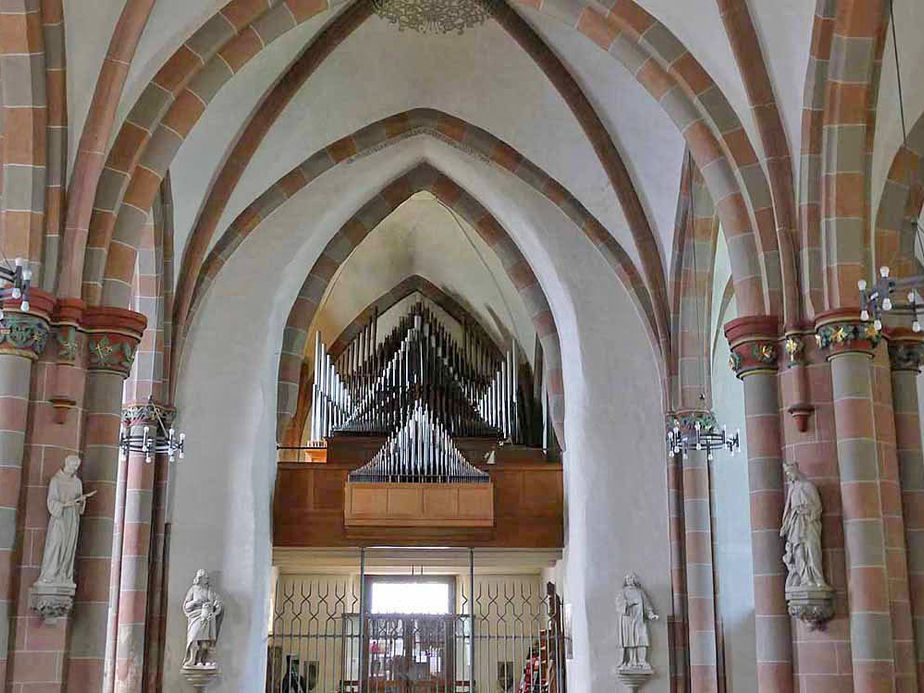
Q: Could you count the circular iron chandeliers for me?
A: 4